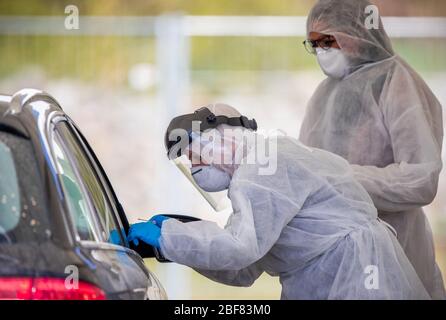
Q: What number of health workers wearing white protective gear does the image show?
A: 2